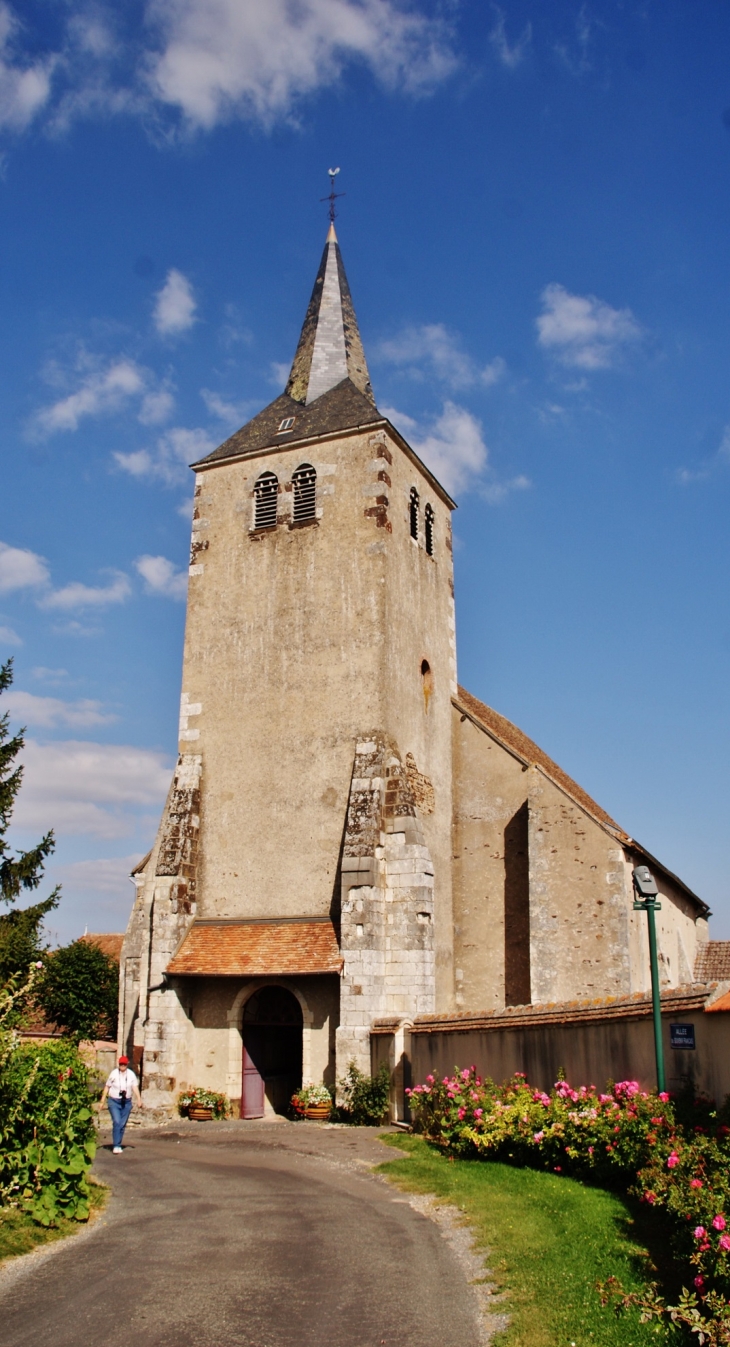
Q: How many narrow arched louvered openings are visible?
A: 4